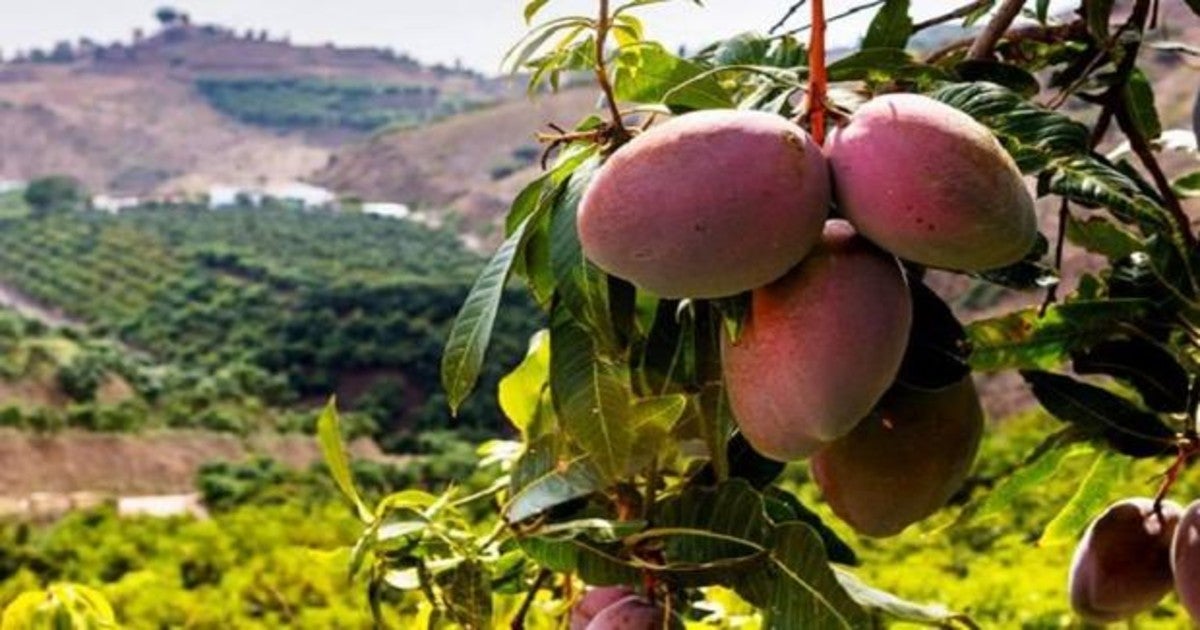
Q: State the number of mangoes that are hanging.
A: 8